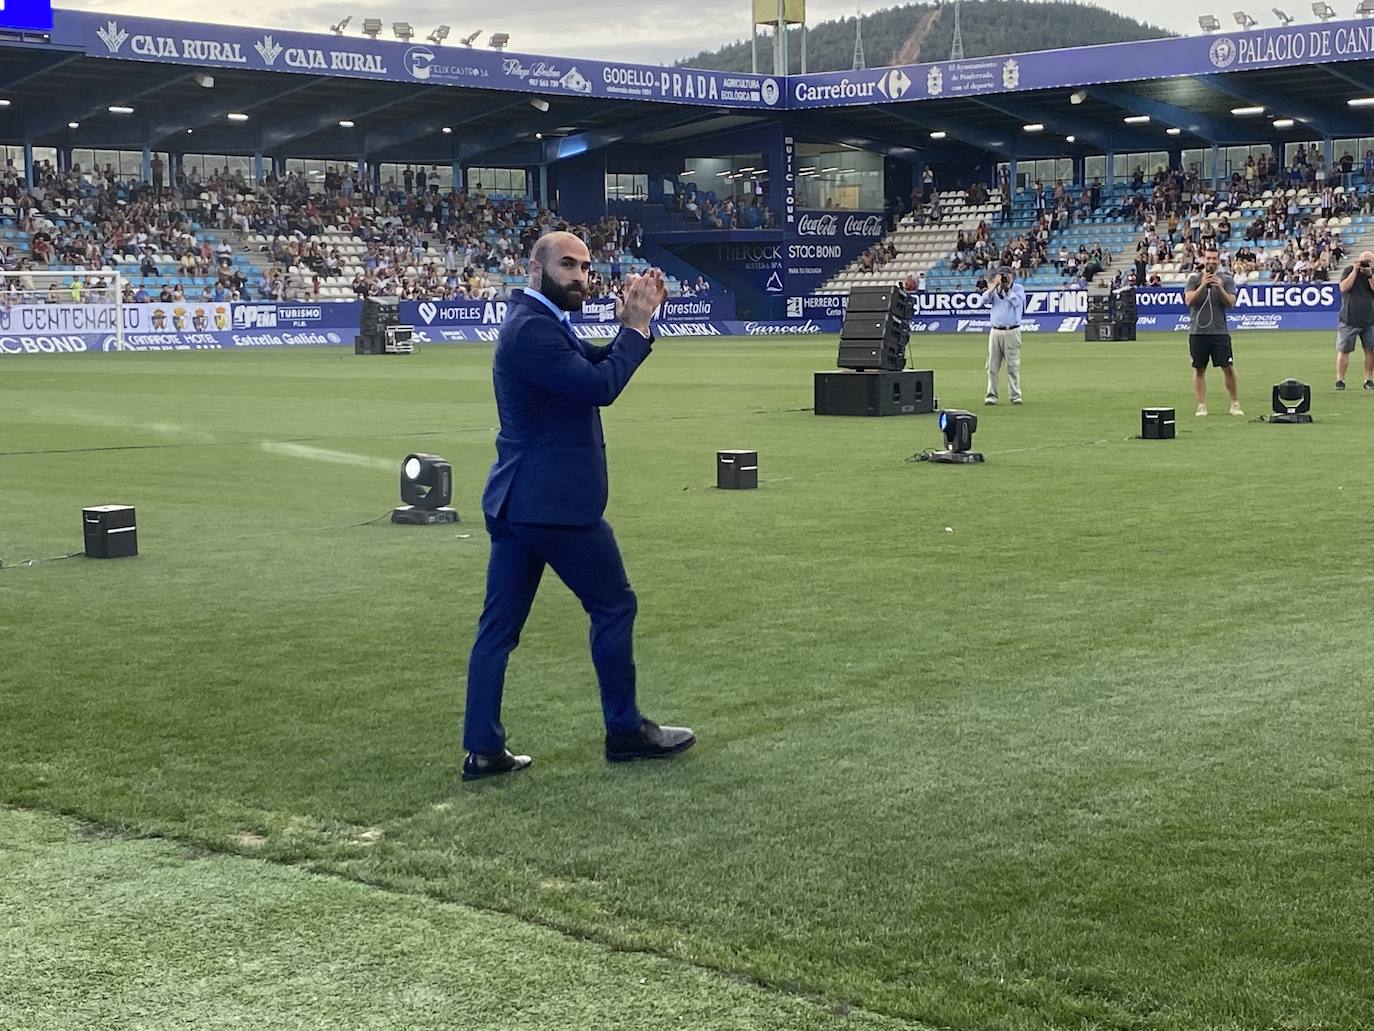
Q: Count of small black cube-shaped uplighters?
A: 3